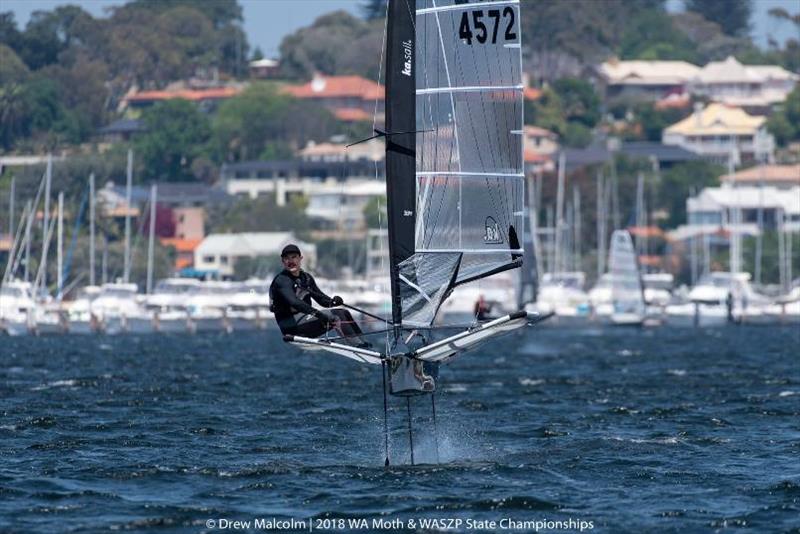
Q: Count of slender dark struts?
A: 3